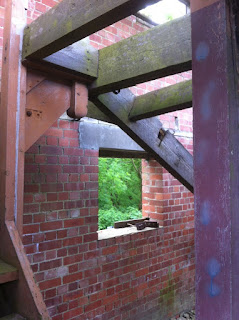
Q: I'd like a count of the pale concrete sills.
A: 1